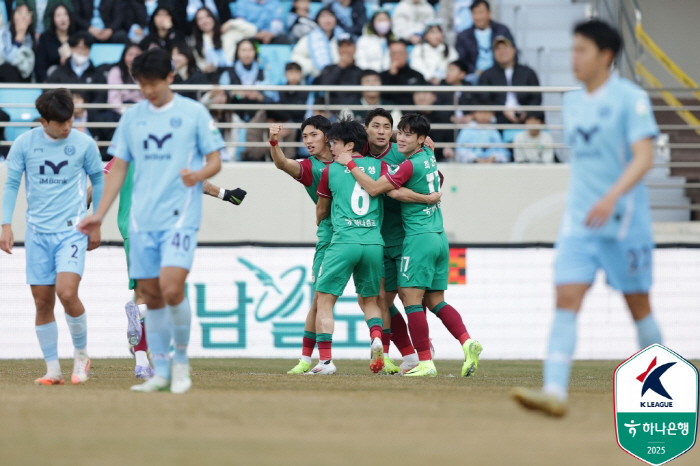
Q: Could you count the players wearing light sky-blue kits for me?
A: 3